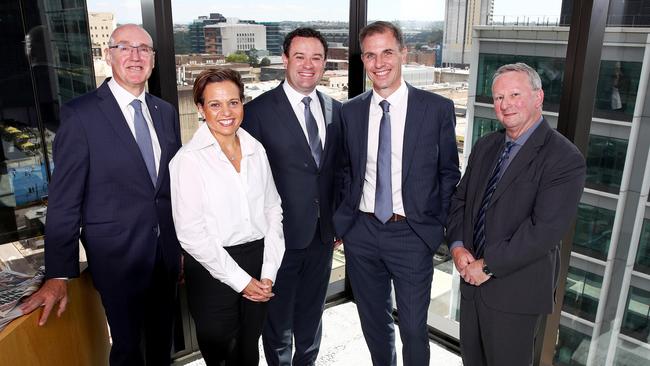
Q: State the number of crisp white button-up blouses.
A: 1